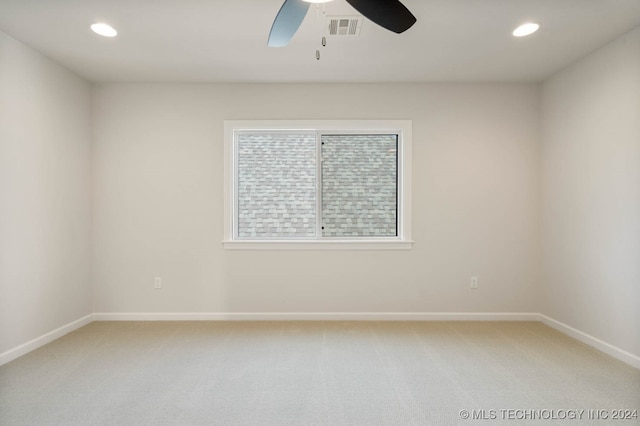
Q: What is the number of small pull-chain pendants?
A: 2